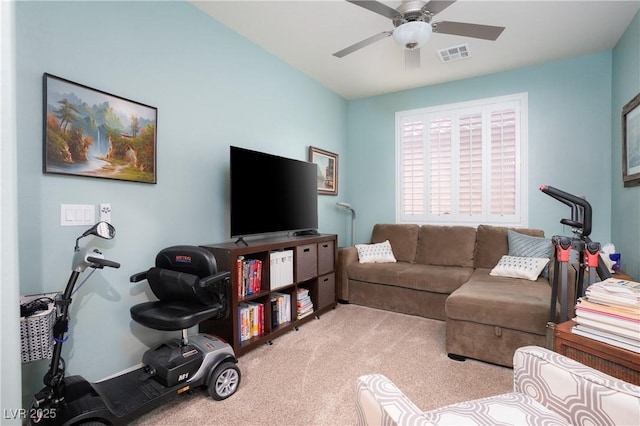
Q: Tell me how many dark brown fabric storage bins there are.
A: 3